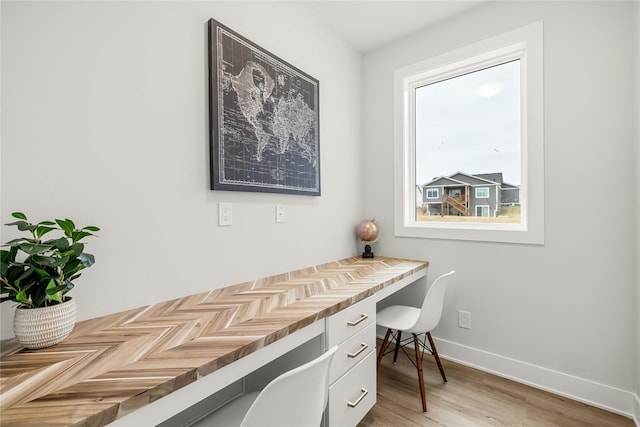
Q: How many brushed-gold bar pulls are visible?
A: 3